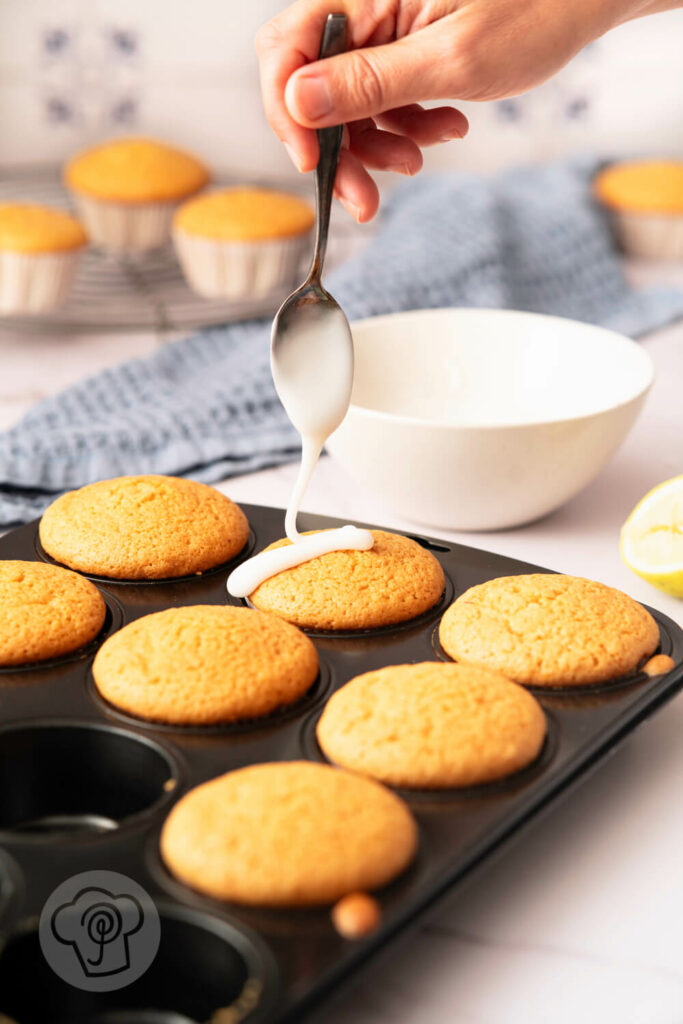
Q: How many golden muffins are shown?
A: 11